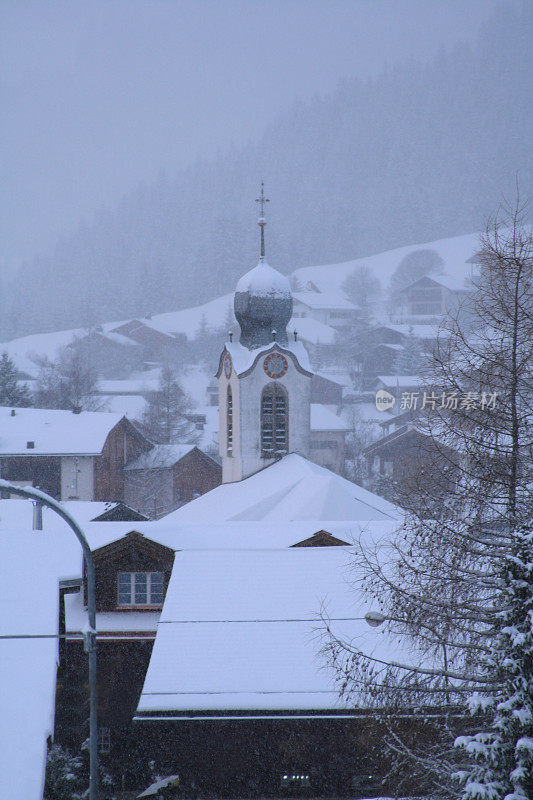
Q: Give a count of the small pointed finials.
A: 3